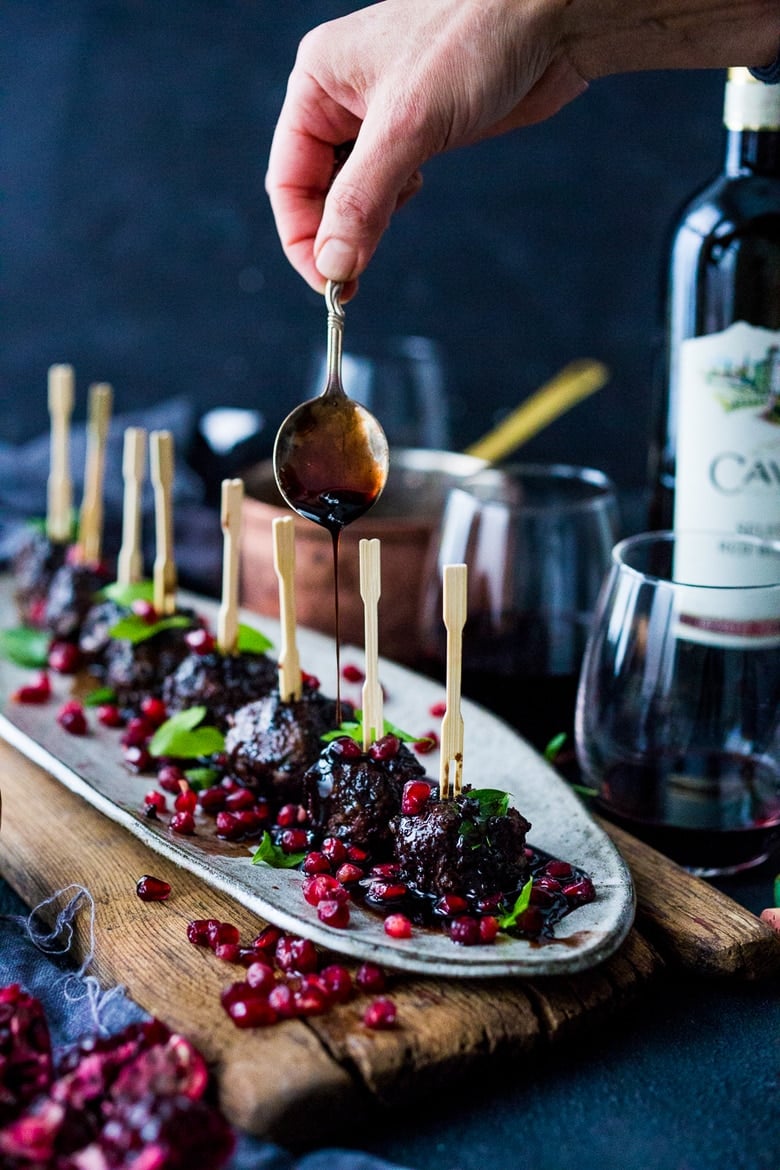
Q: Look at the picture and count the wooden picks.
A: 8